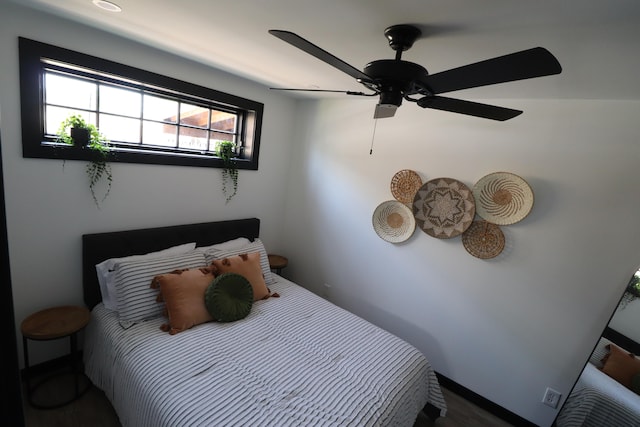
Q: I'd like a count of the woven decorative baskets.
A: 5